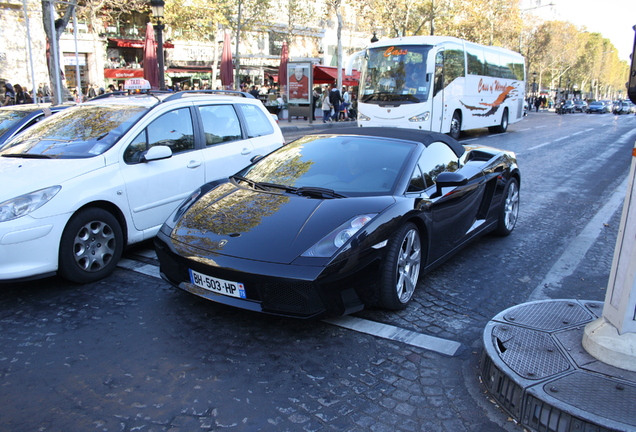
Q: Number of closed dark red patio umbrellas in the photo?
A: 3